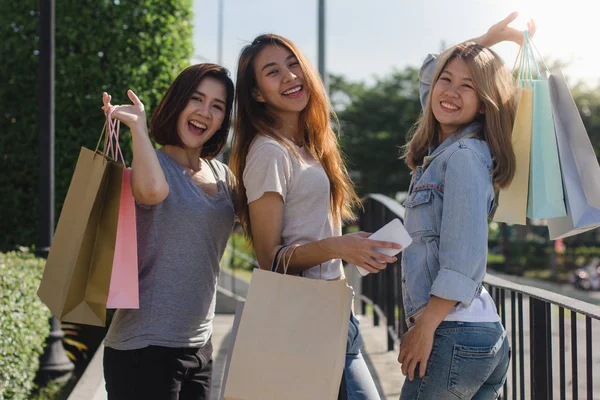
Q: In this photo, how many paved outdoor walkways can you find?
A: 1